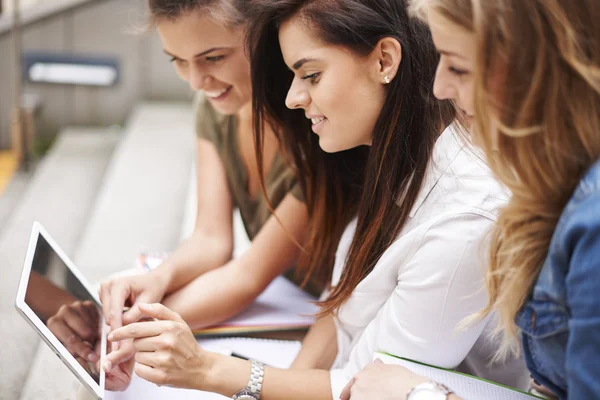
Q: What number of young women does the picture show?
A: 3